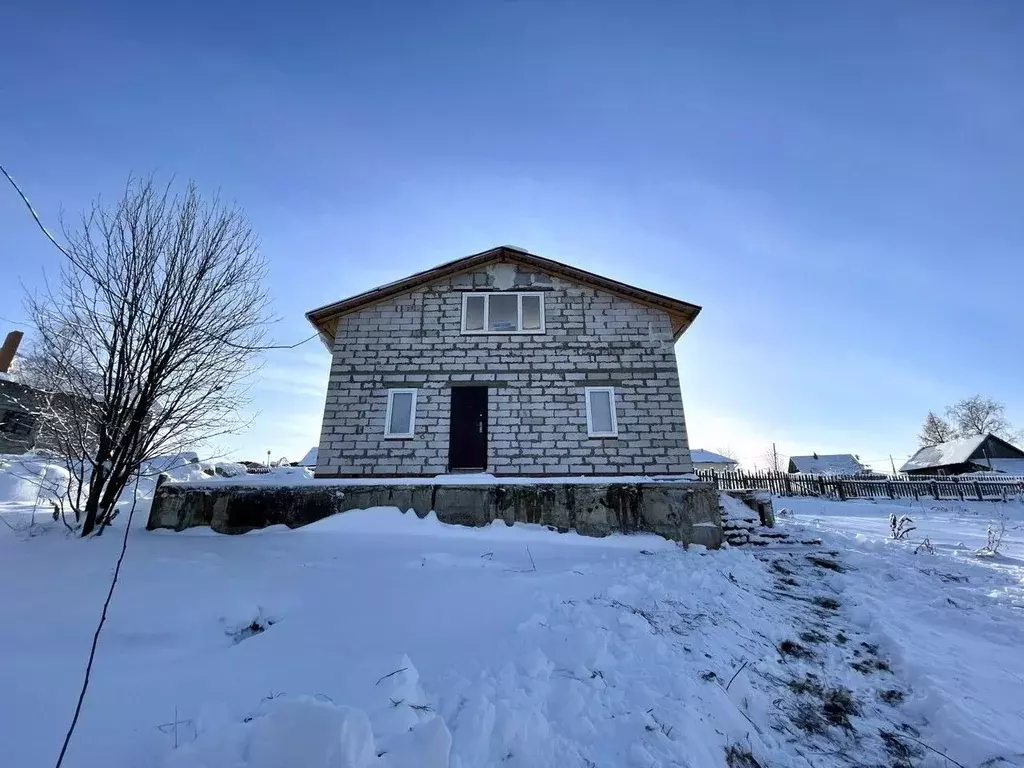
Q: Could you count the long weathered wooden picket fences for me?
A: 1